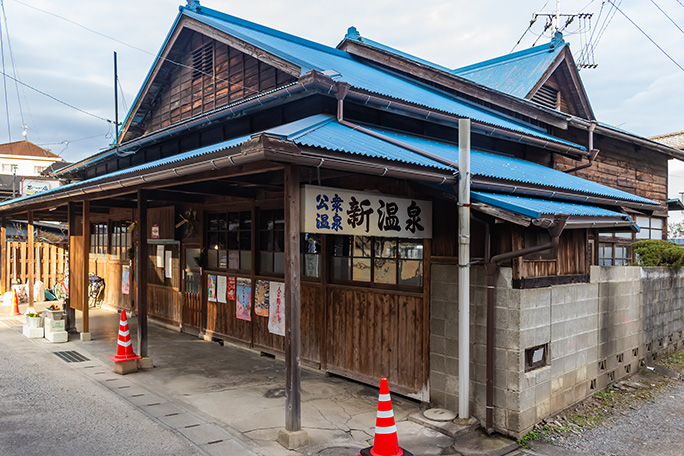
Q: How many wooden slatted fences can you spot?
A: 1